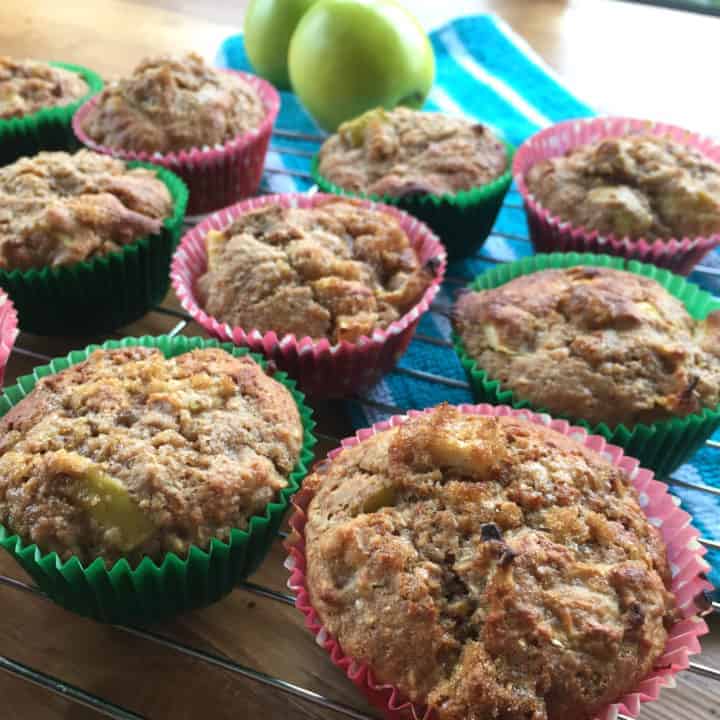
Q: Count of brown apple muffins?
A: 9